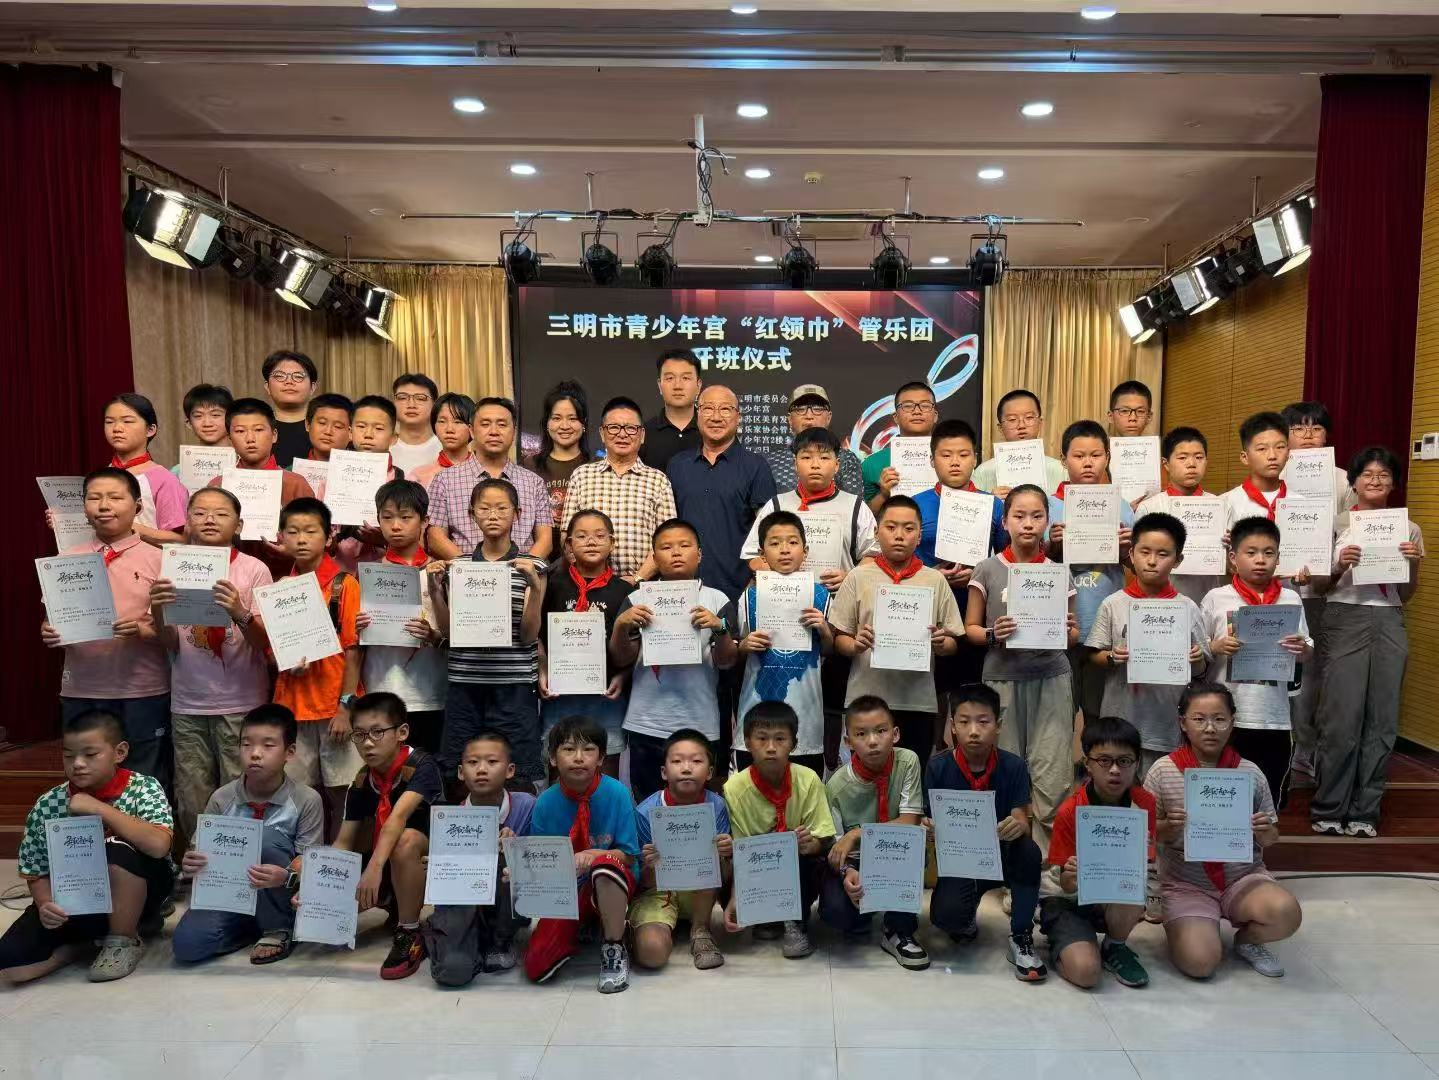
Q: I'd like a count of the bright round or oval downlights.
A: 11